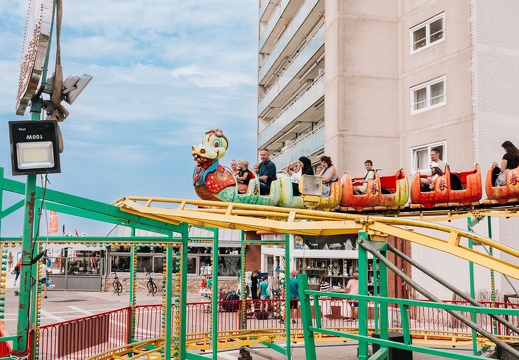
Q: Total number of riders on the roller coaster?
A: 12